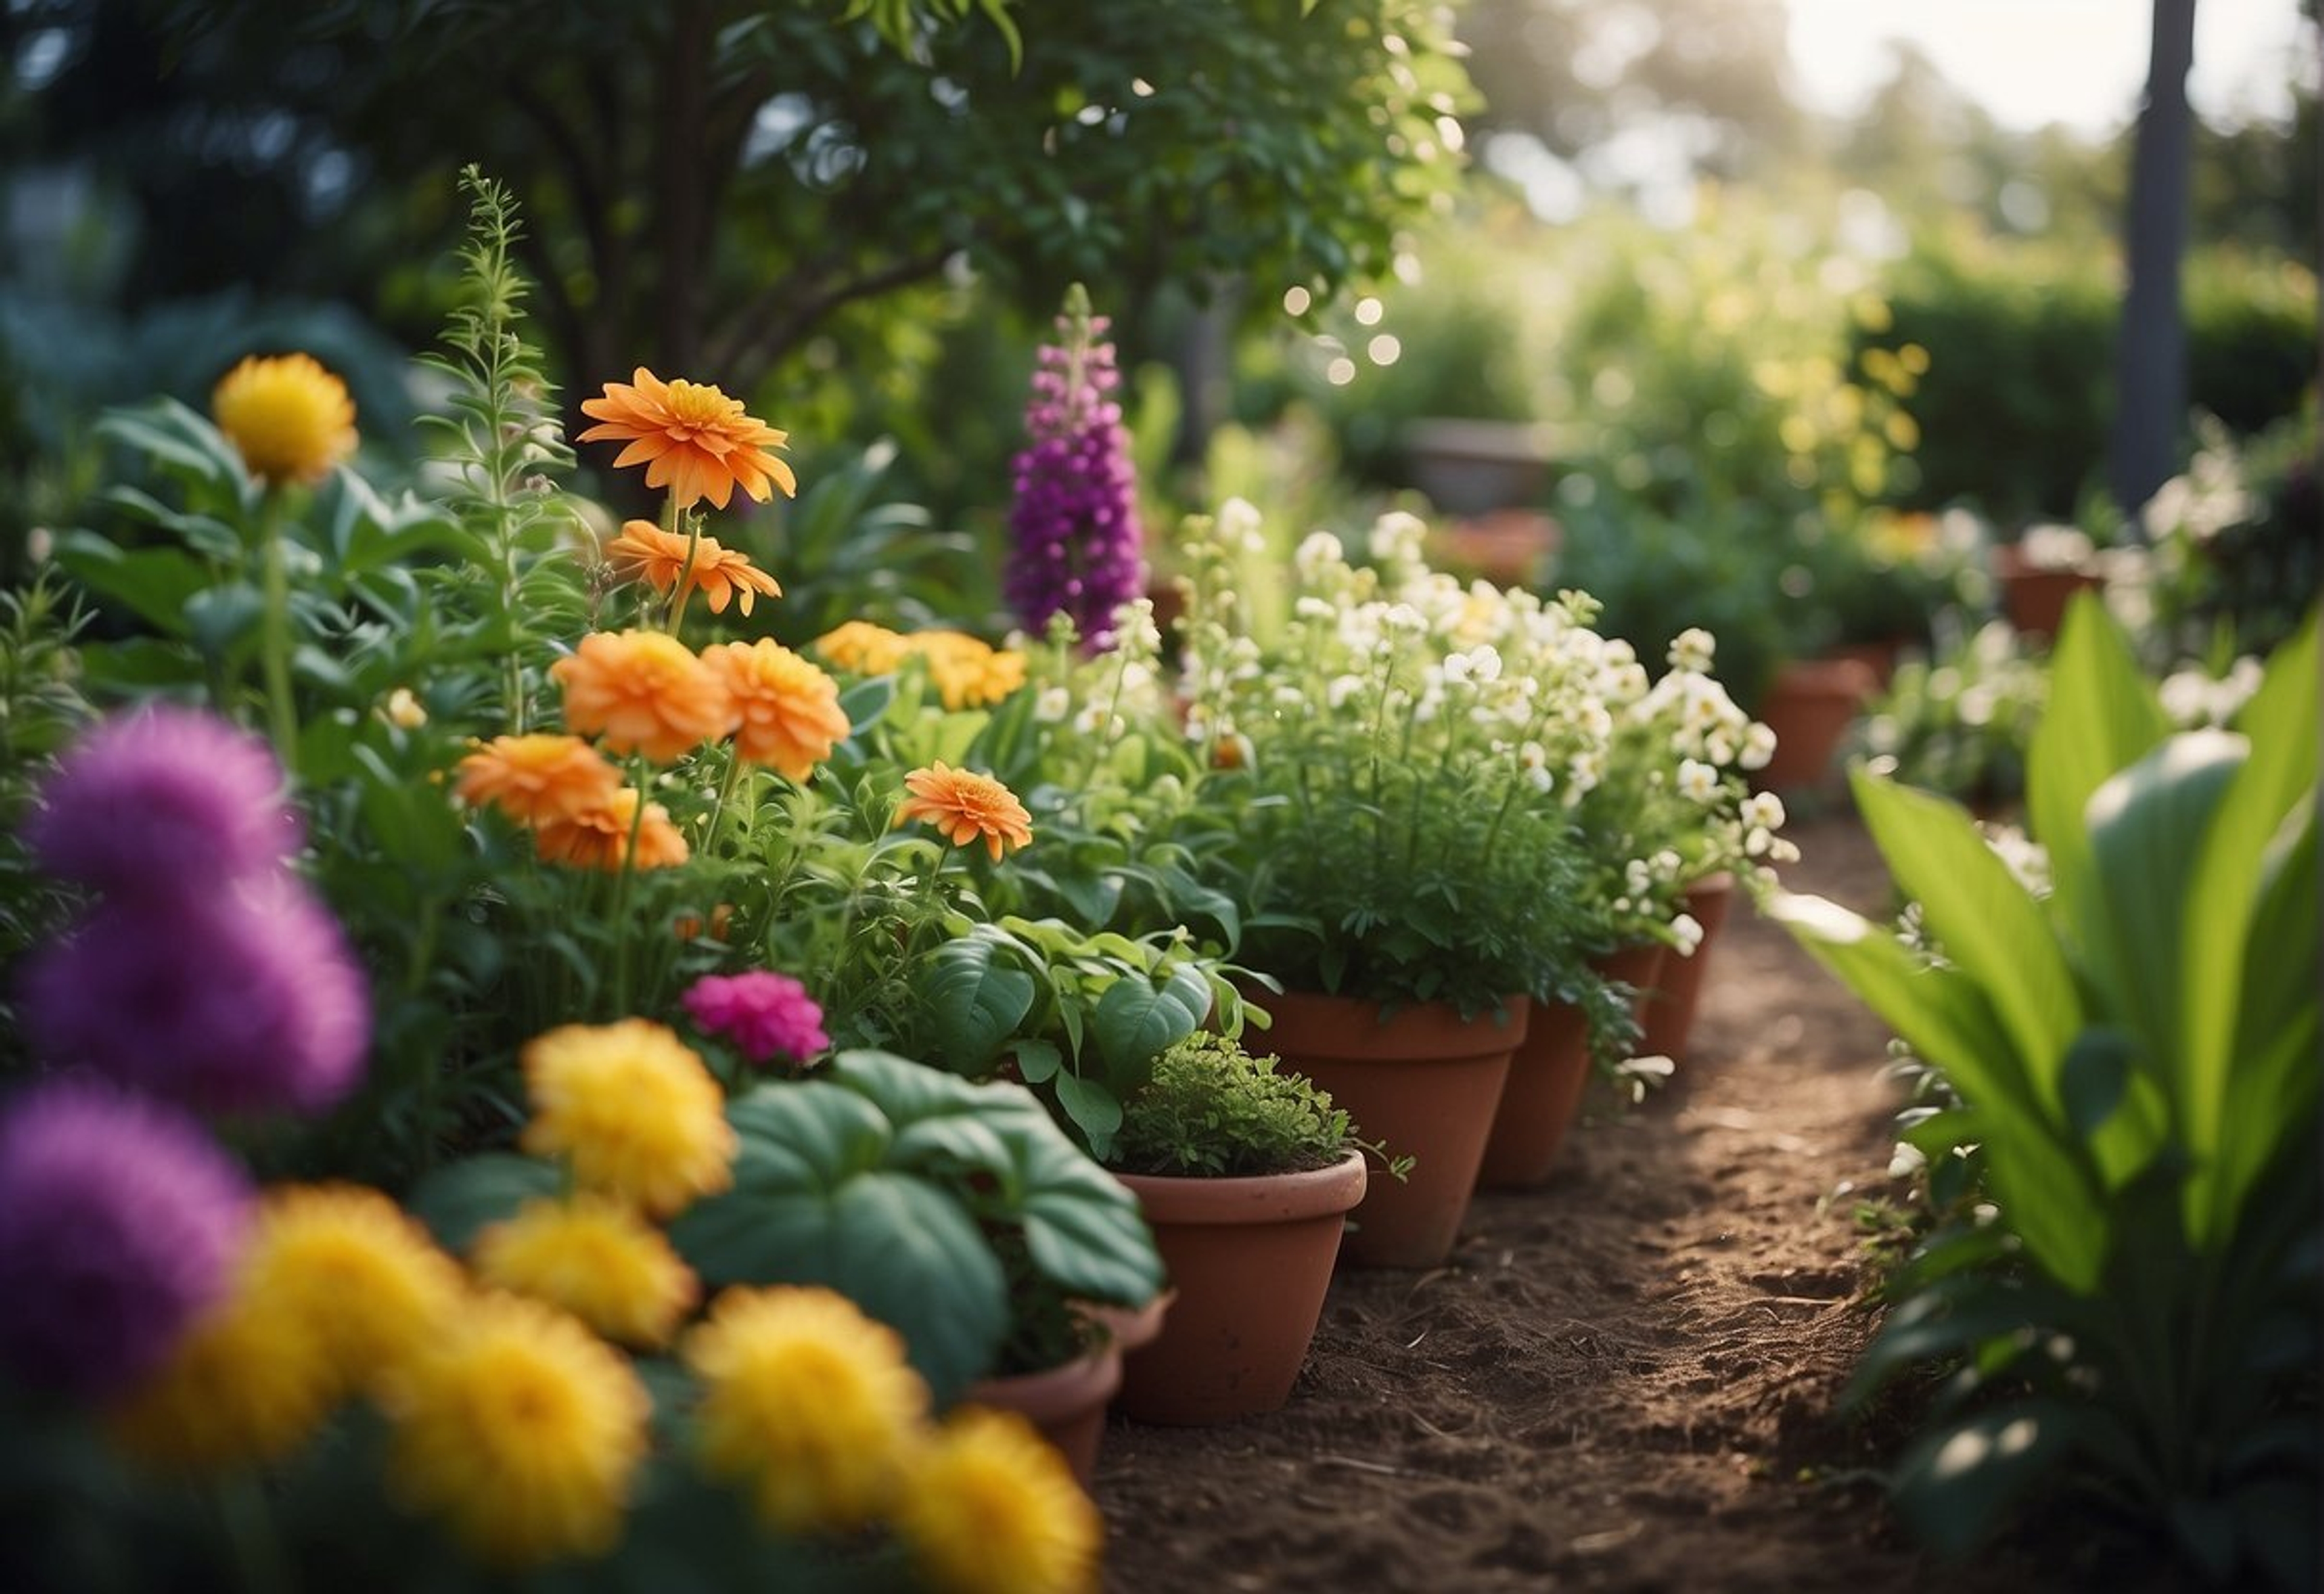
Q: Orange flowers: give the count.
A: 7